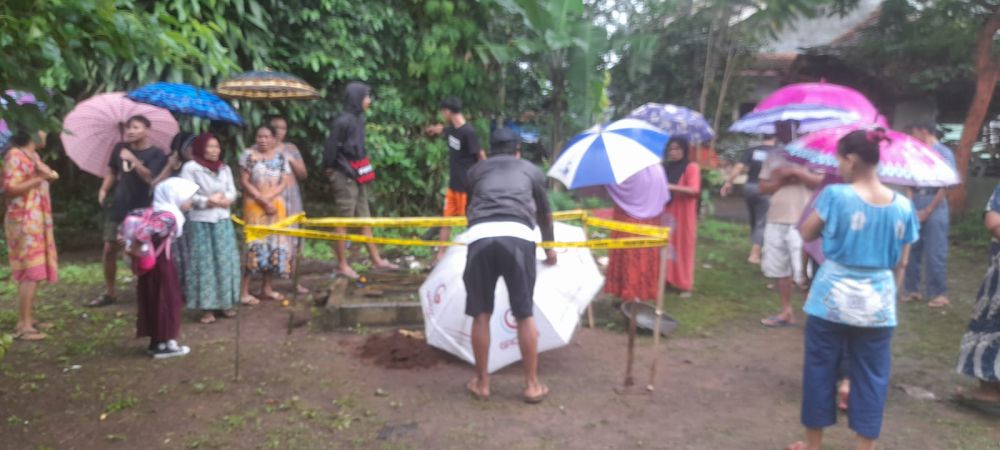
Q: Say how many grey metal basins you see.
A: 1